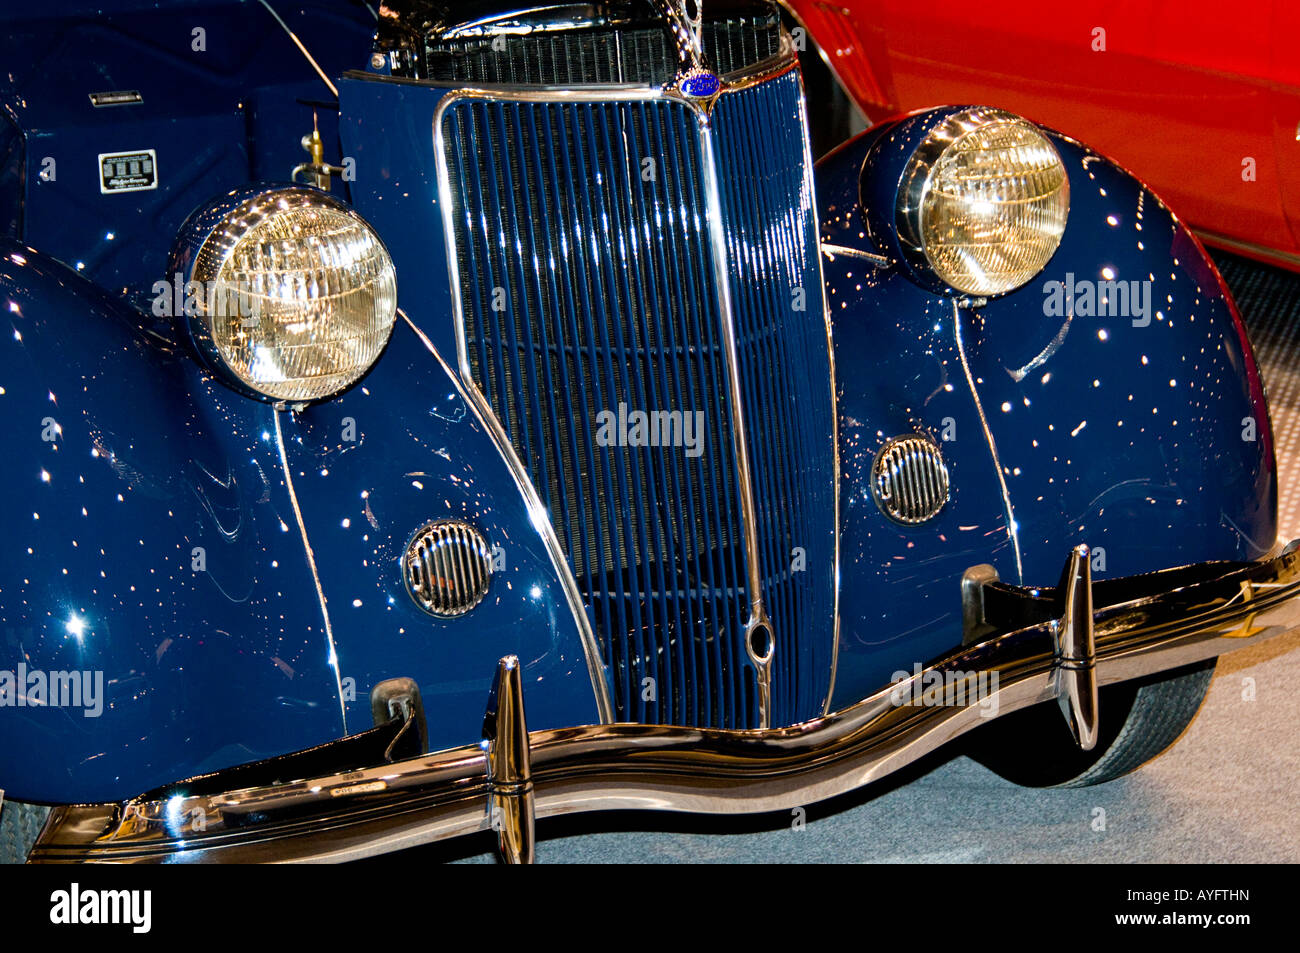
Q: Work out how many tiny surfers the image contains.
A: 0